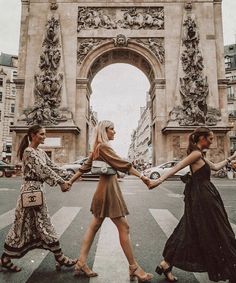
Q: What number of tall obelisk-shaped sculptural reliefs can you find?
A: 2